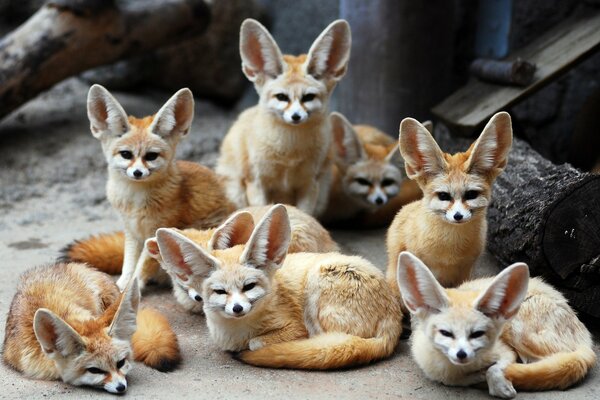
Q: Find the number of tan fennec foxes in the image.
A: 8